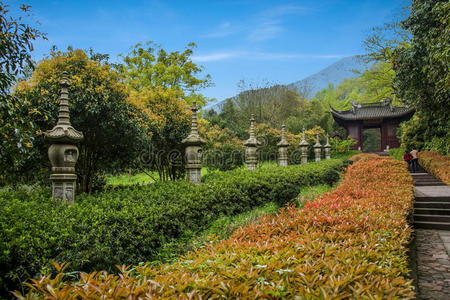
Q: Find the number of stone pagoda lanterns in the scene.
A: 7